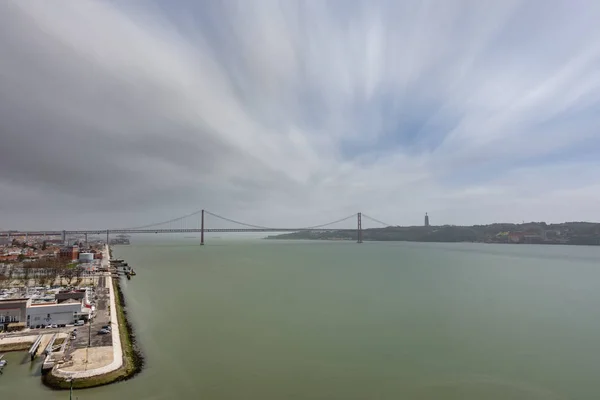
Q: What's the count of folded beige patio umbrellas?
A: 0